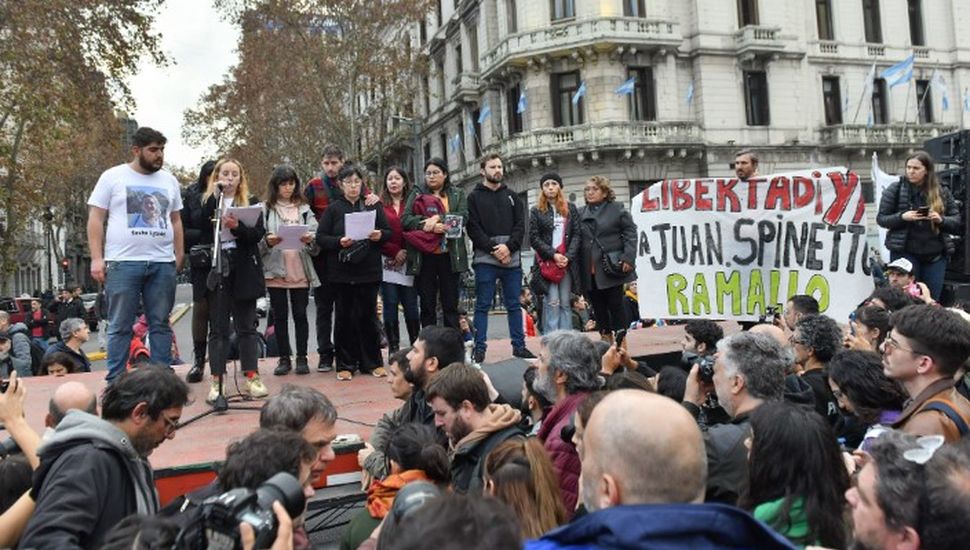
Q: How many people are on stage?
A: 13